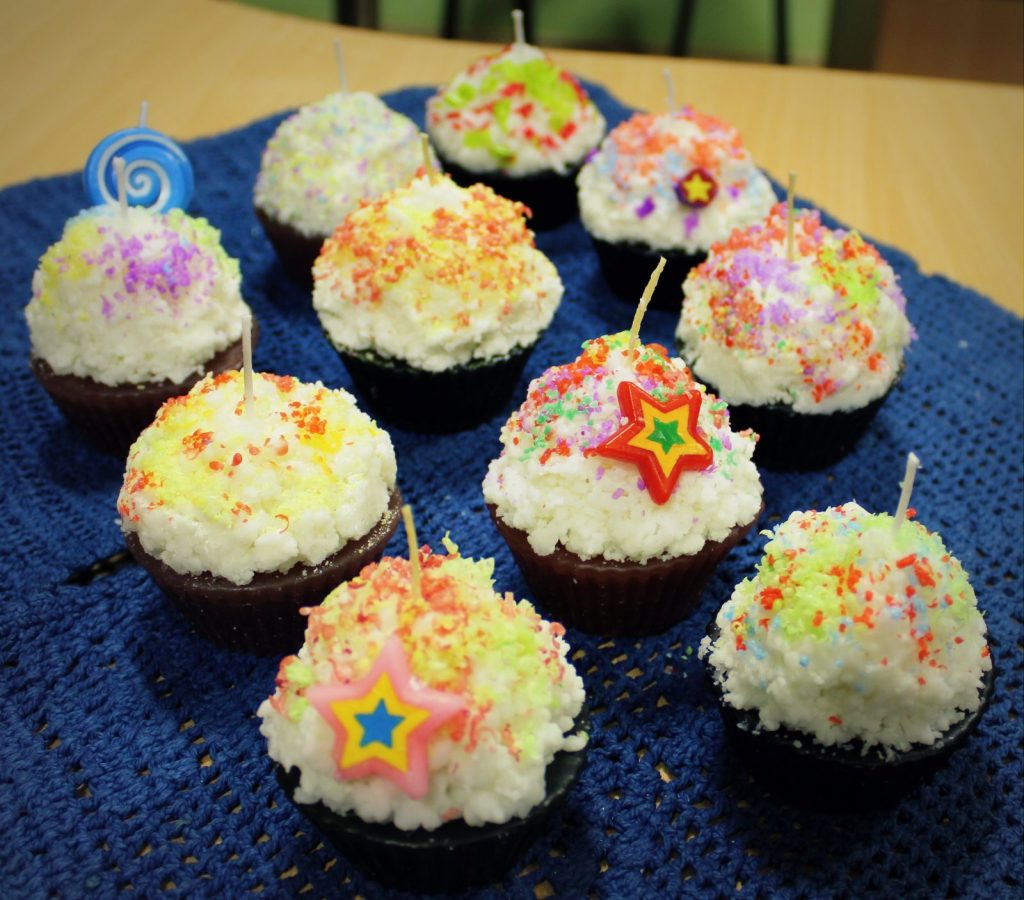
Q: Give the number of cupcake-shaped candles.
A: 10